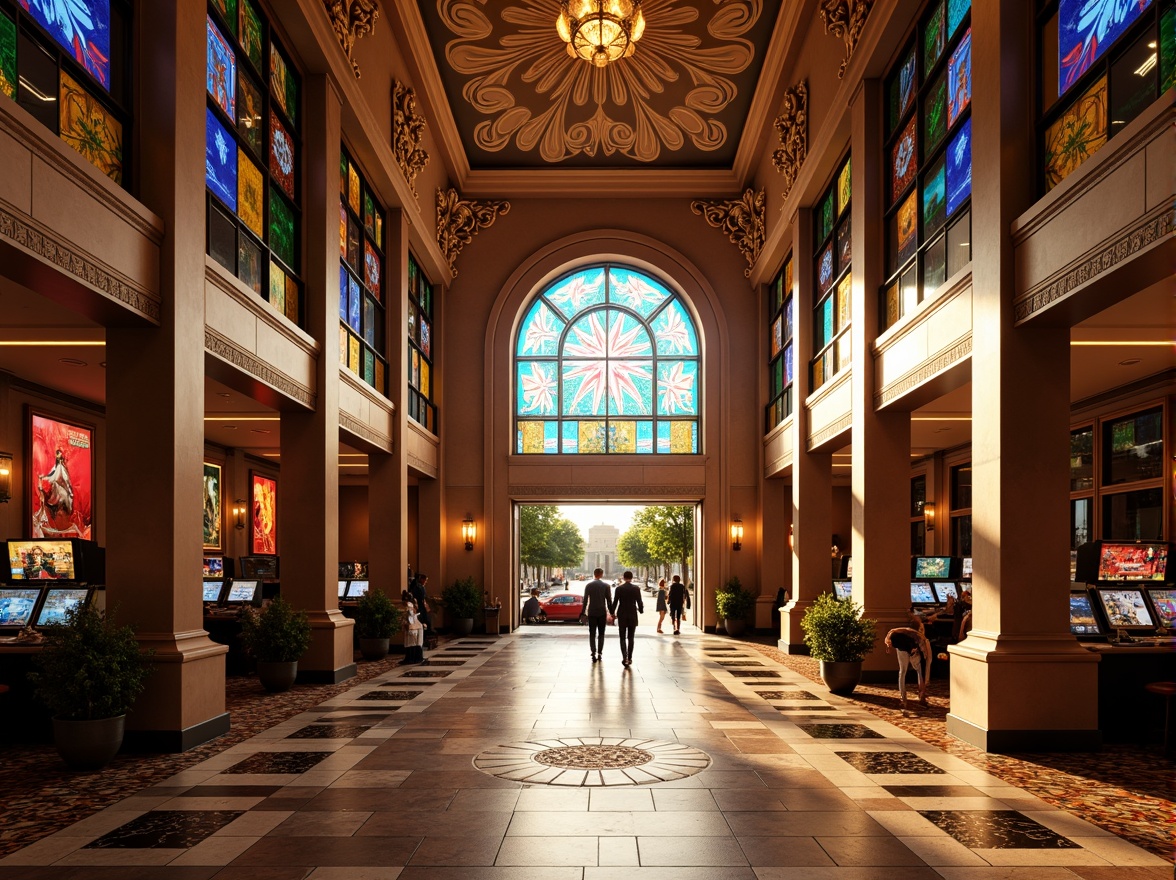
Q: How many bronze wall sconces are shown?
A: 5